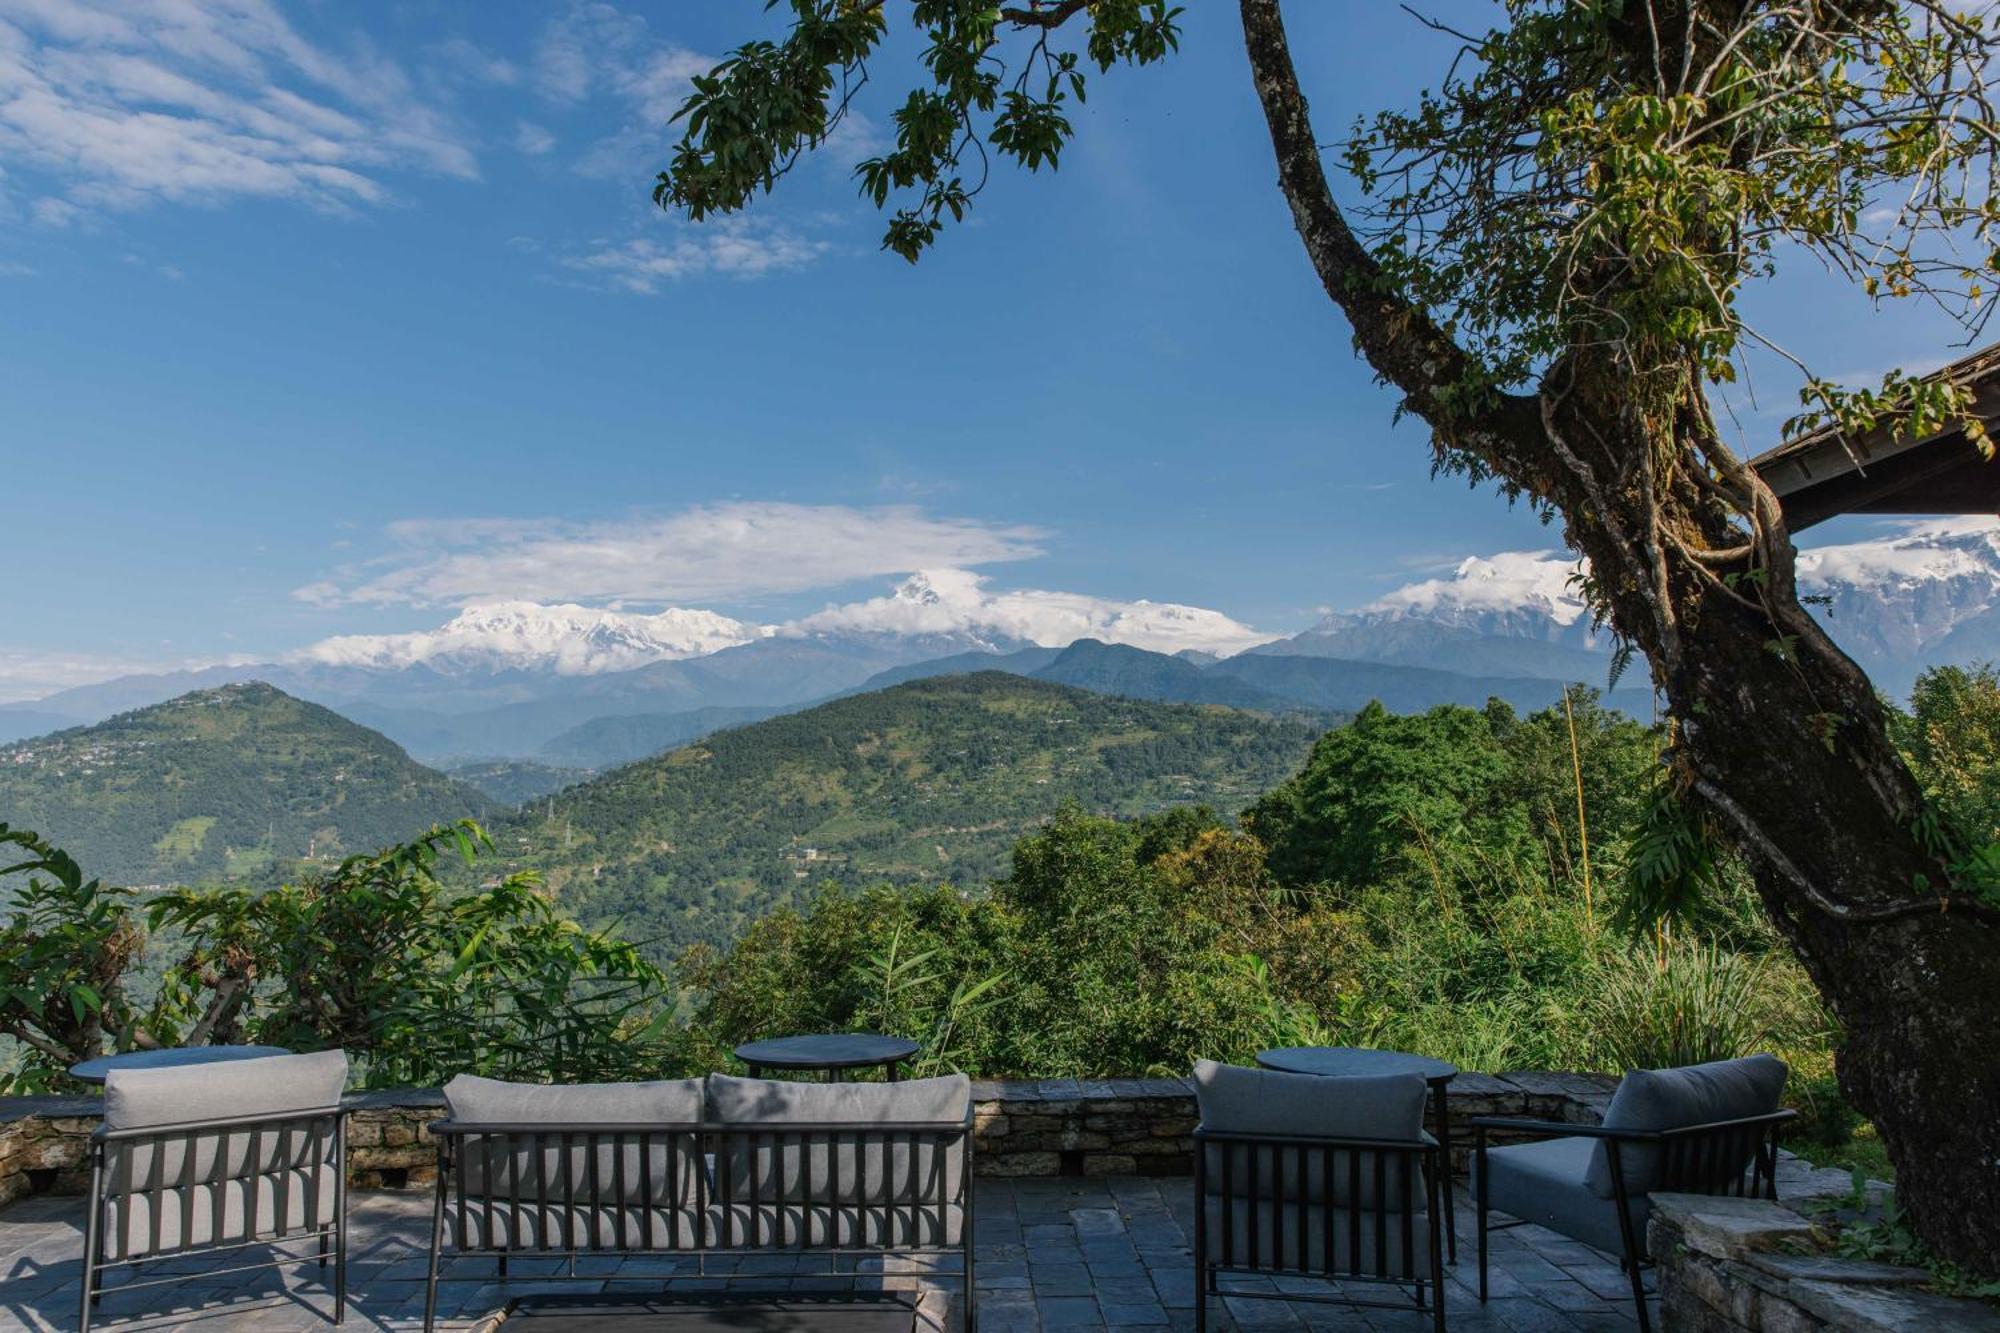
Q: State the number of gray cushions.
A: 10